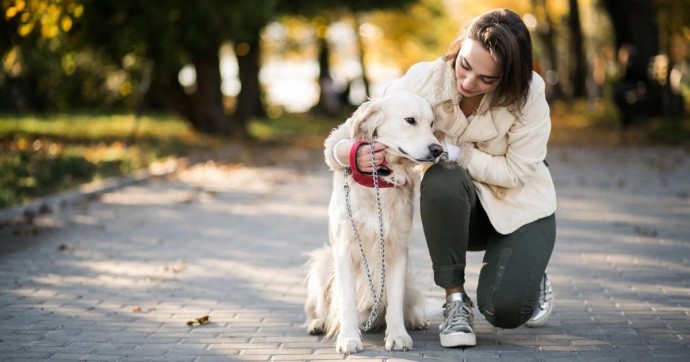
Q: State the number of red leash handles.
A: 1